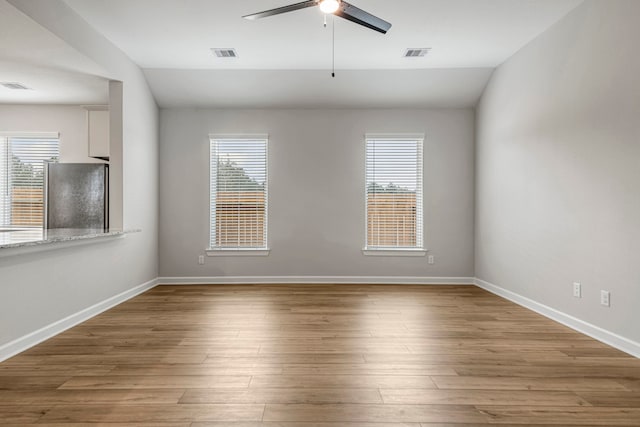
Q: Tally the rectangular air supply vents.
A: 3